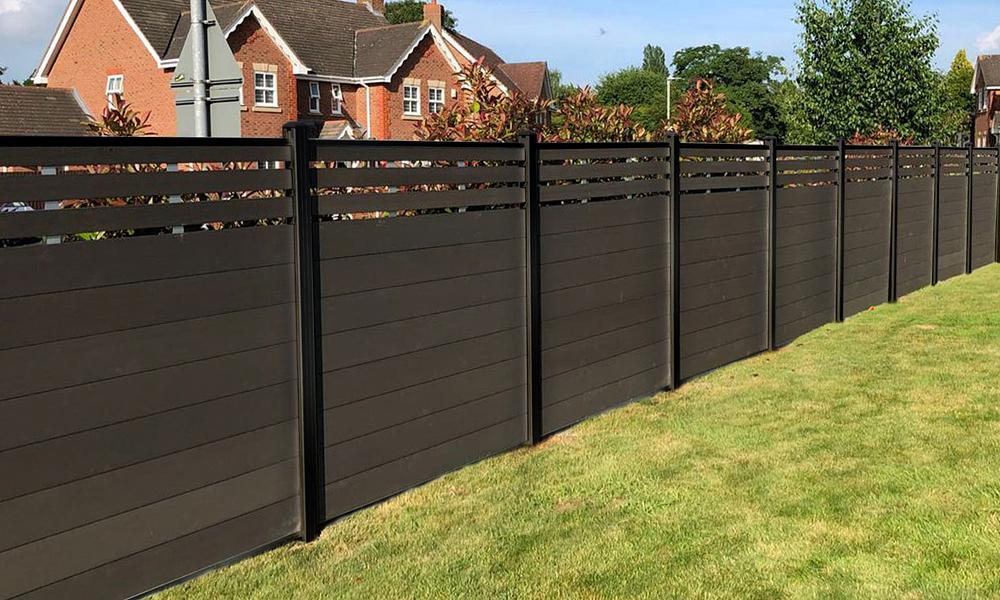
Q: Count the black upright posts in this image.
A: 9